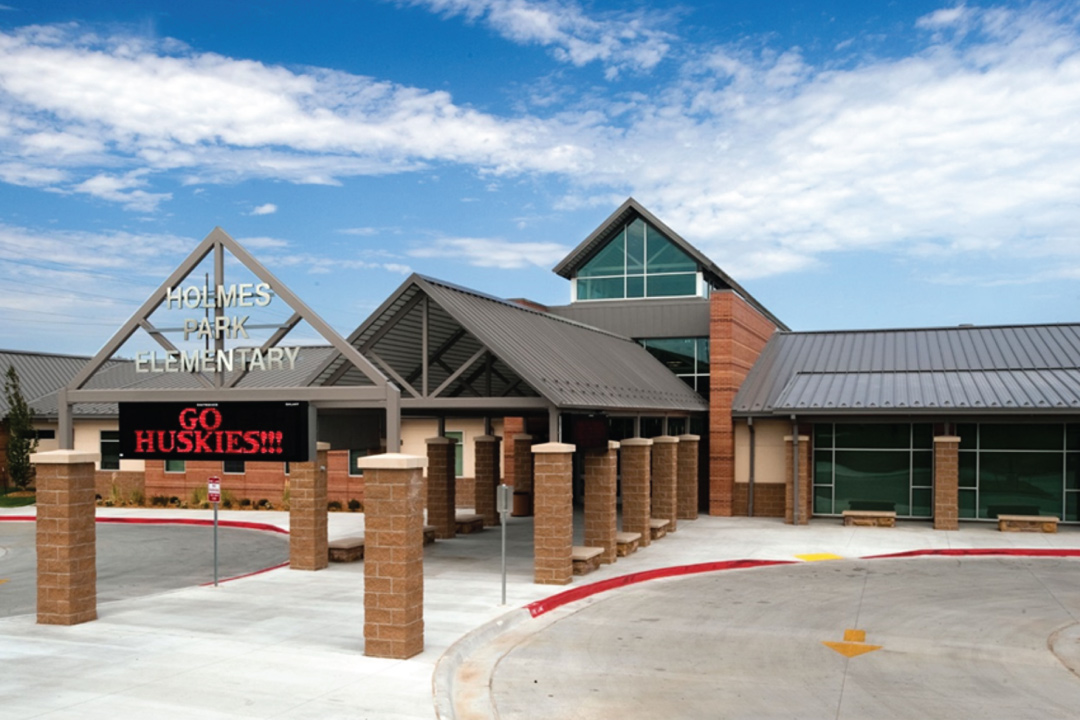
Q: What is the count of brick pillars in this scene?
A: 13